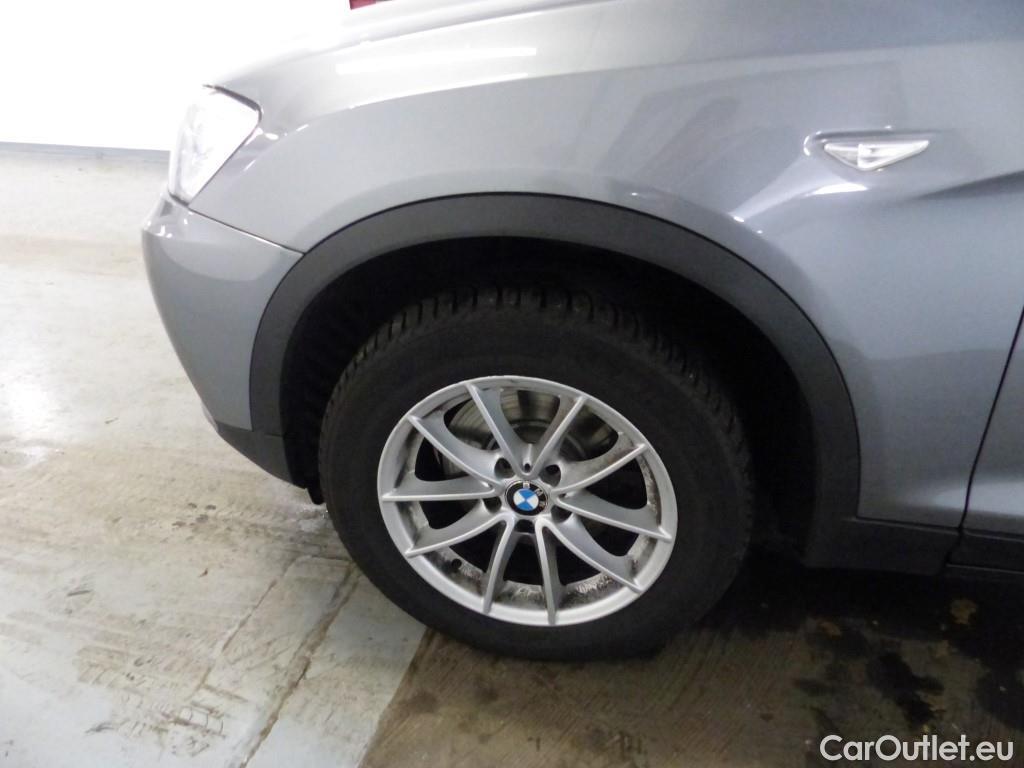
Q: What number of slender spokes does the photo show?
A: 10